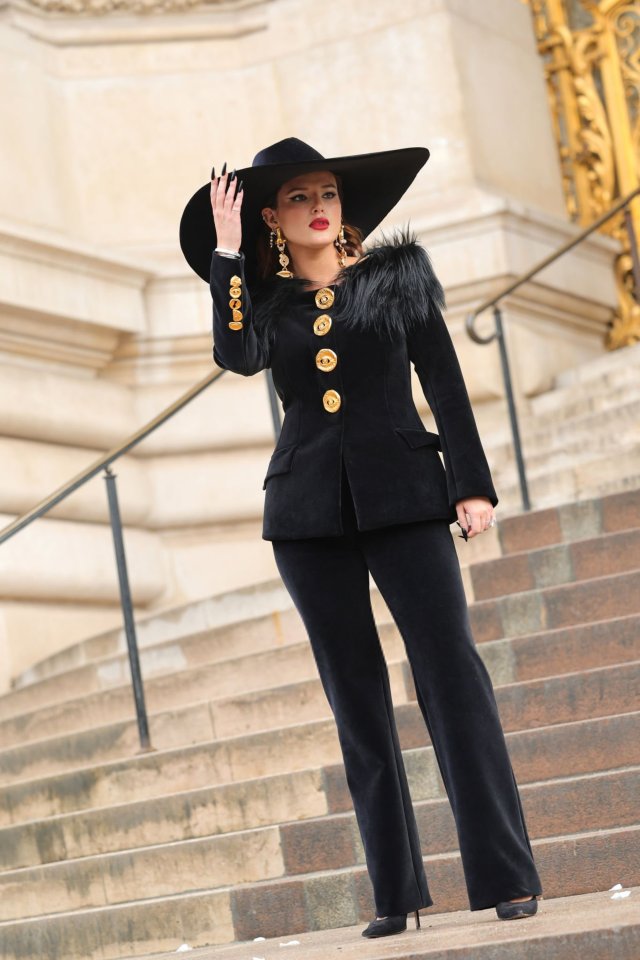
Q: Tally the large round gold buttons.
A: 4